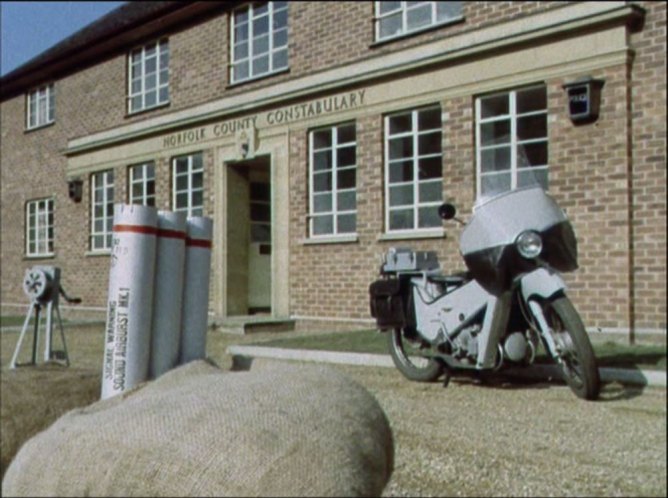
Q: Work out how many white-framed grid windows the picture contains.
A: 11